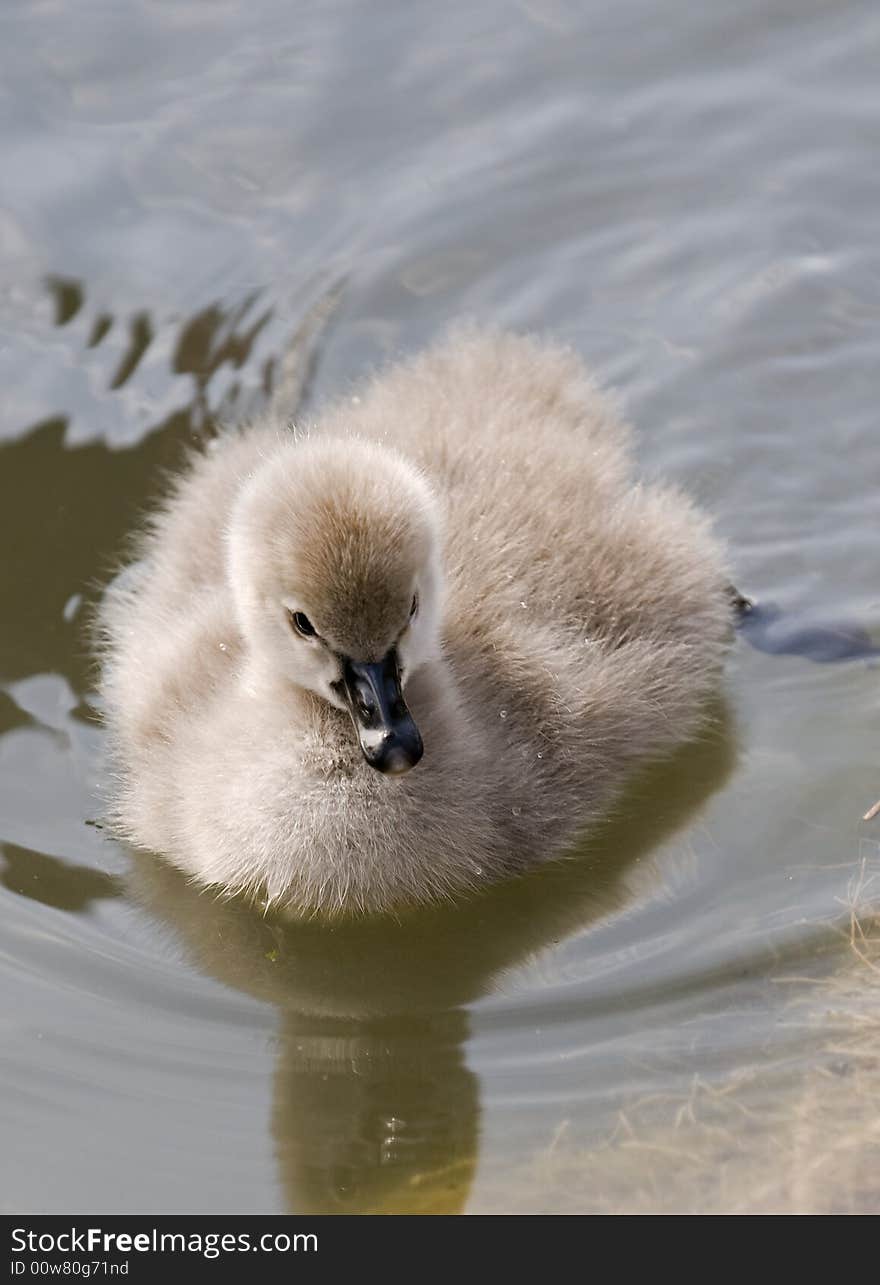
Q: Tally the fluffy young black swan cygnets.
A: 1